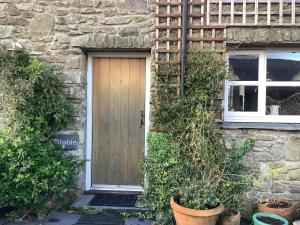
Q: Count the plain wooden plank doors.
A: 1